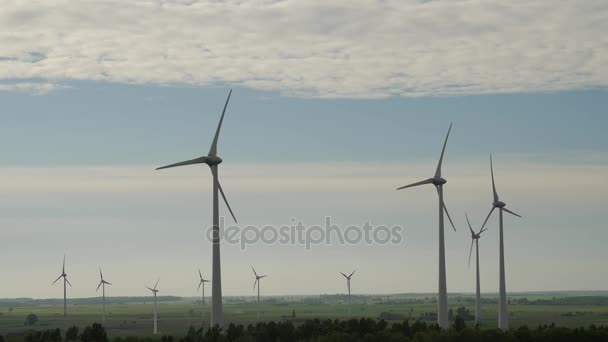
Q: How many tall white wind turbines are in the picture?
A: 10